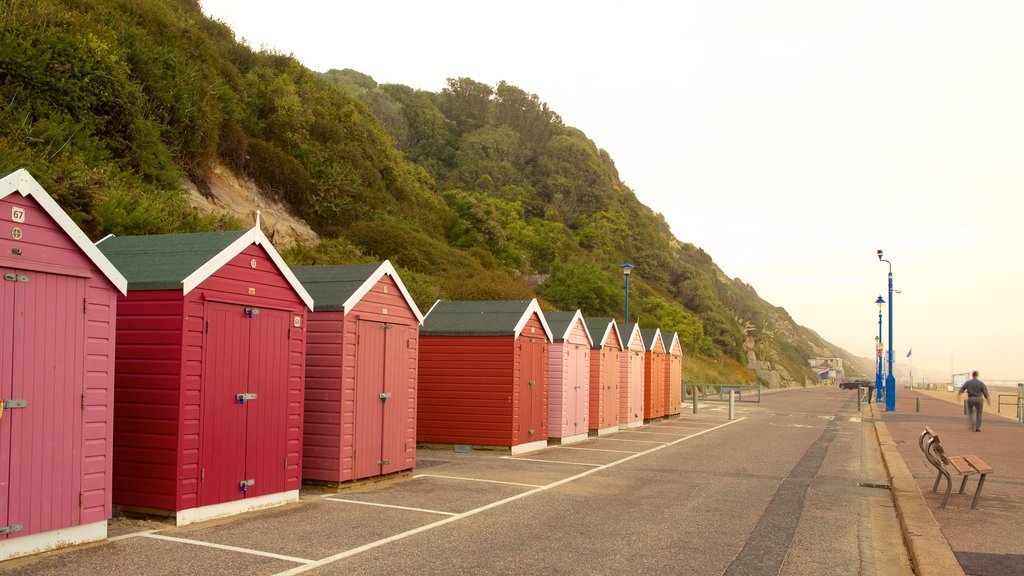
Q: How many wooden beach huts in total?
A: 9